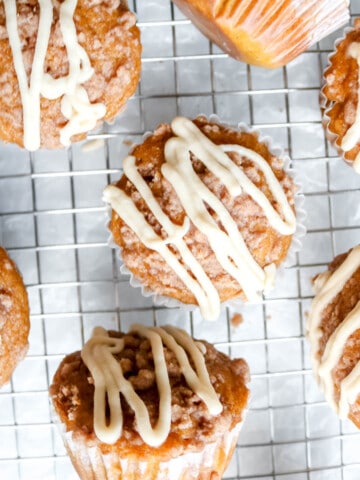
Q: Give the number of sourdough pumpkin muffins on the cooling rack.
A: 7